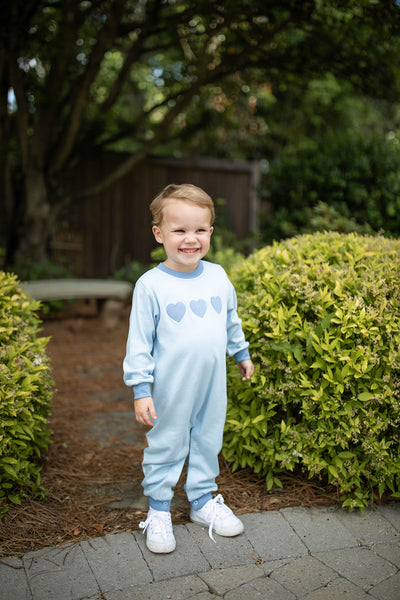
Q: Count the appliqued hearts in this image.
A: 3